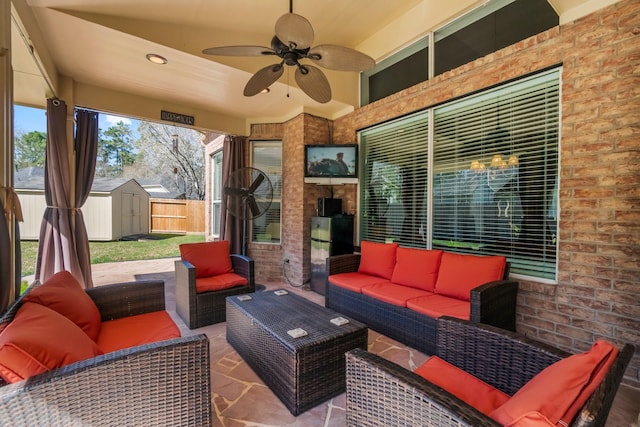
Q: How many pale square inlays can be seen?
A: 4